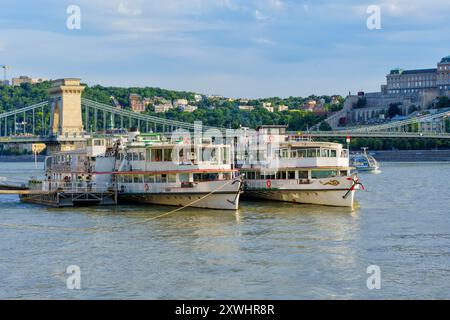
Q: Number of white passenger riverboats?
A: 2